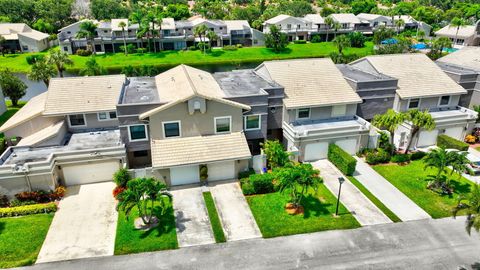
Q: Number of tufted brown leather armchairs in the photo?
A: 0